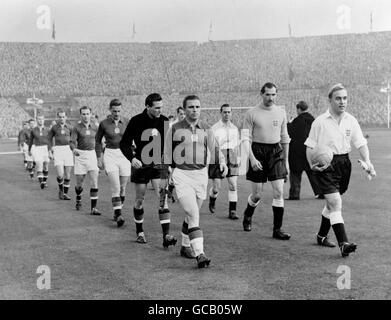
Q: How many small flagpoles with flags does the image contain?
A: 5